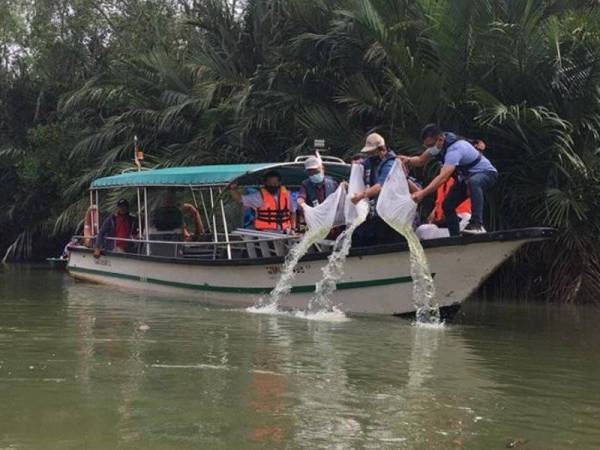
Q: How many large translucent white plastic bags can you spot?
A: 3